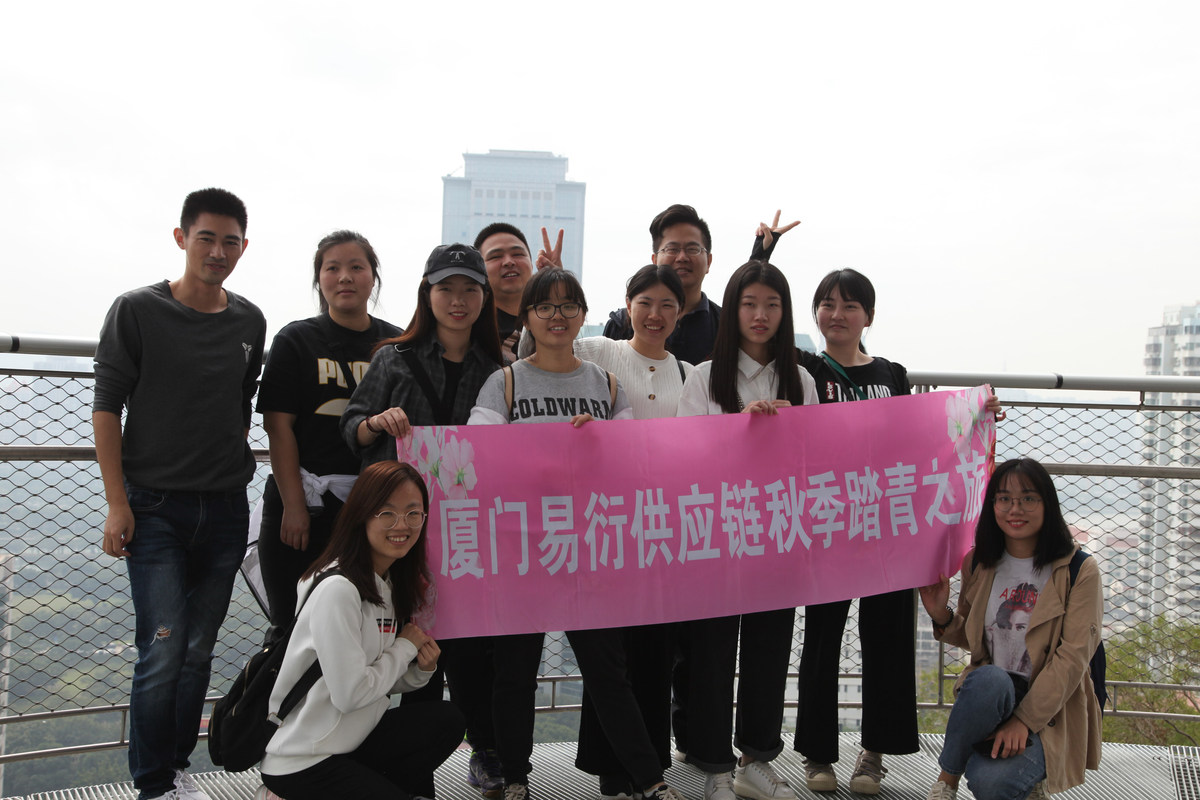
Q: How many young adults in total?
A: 11